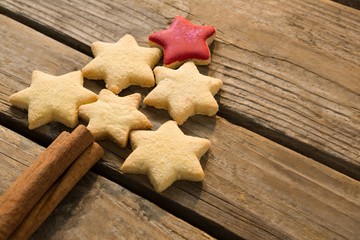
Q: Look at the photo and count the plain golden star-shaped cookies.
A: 5